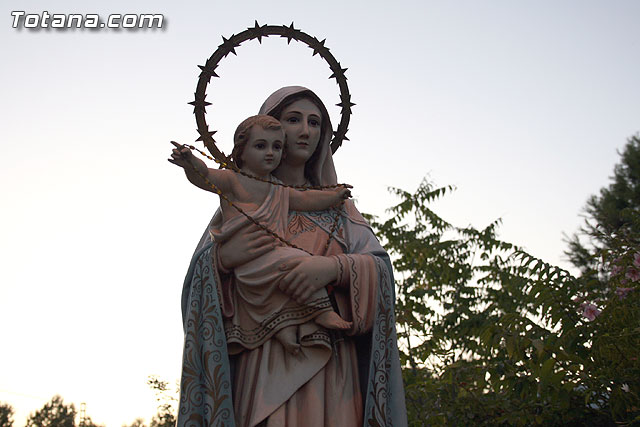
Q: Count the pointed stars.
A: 11